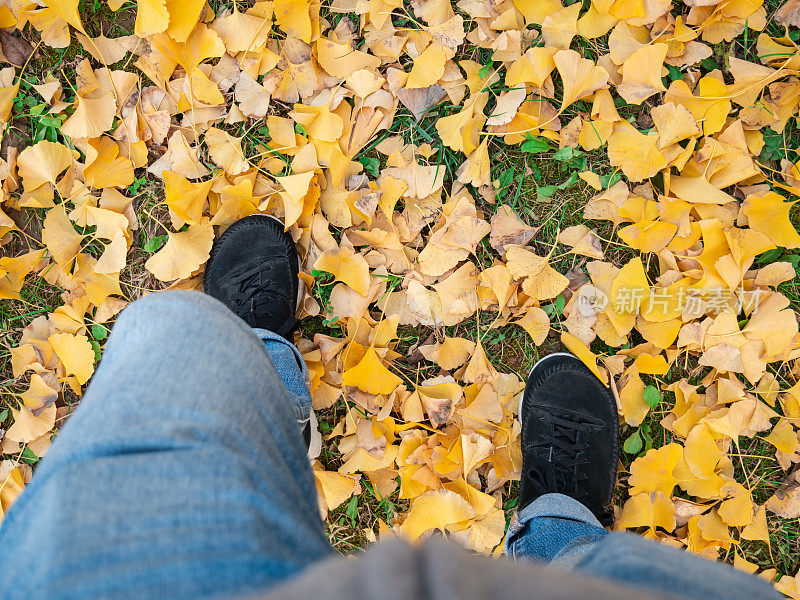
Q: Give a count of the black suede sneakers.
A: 2